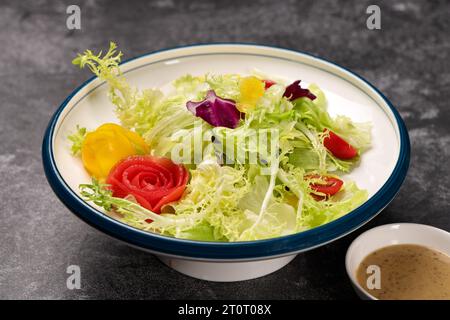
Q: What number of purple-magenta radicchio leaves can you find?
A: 2